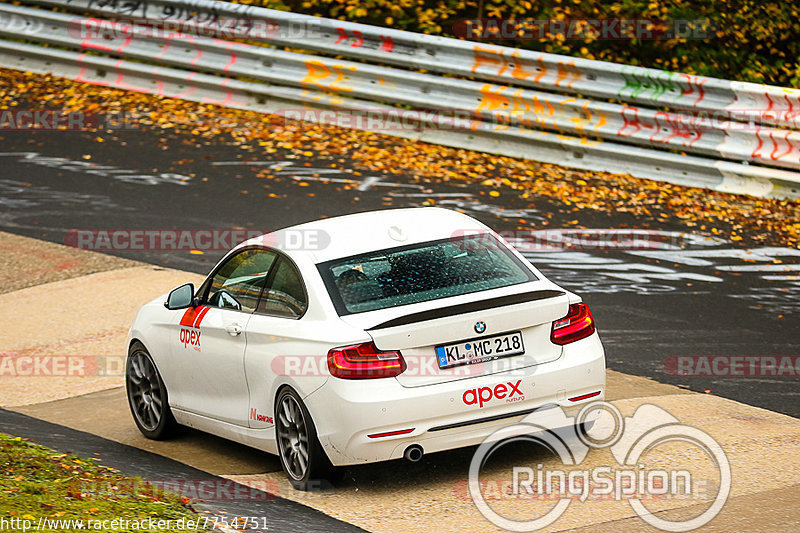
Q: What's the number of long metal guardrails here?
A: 3